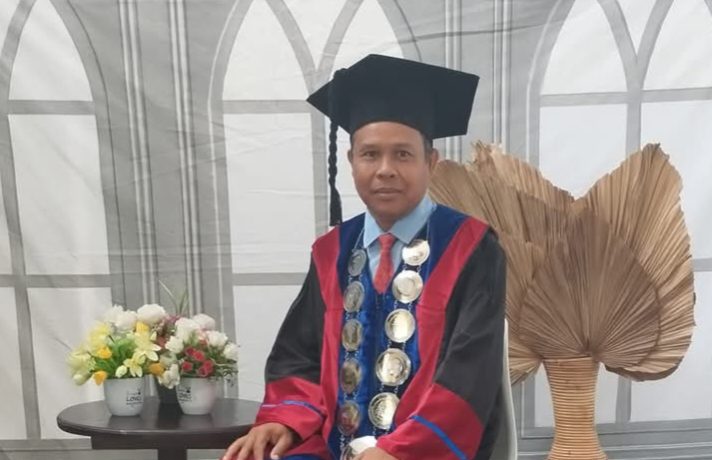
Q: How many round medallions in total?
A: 11